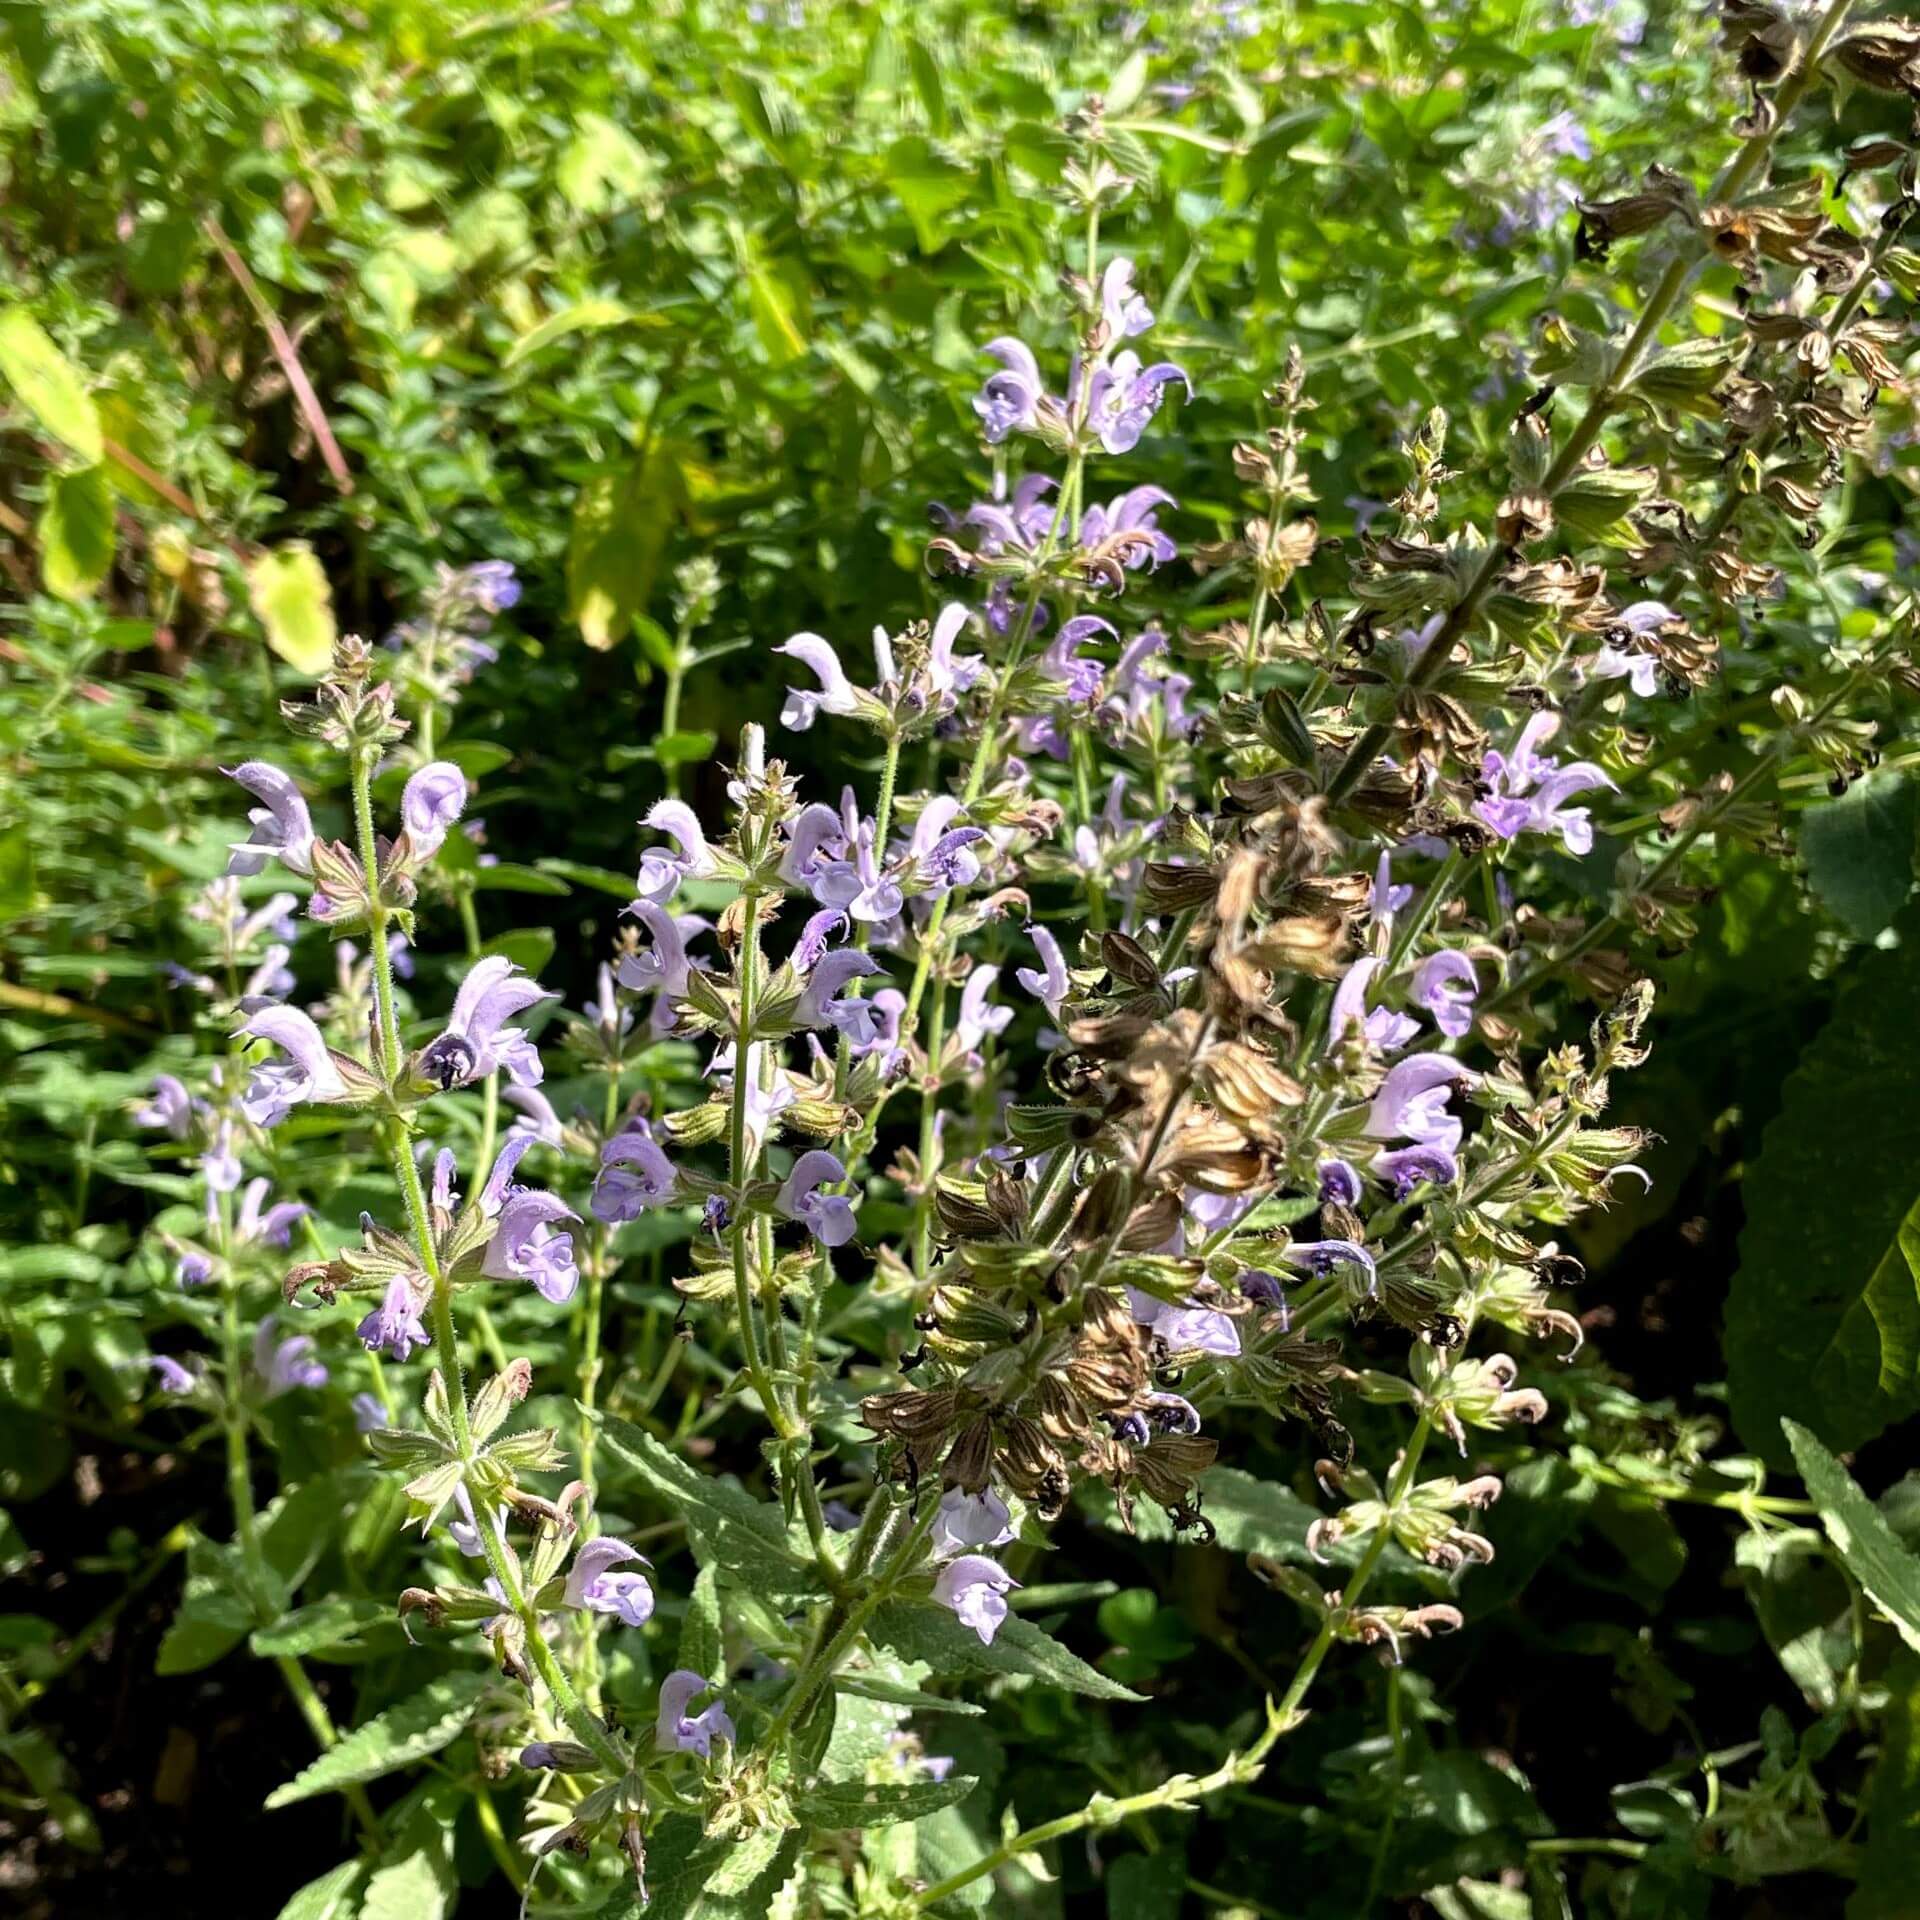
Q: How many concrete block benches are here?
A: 0